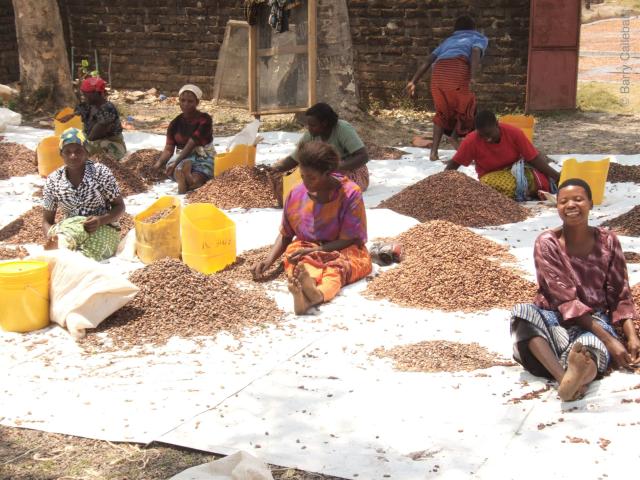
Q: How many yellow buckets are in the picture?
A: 9